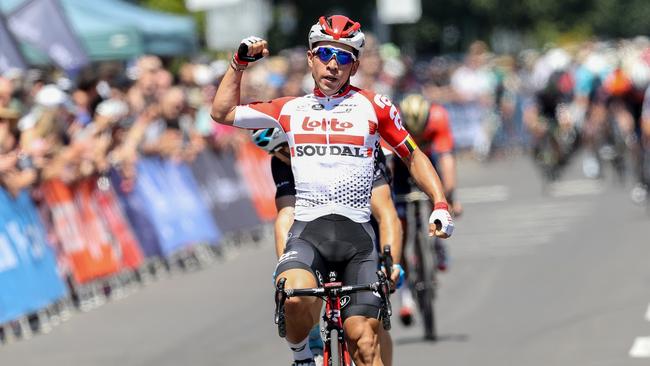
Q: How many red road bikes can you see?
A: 1